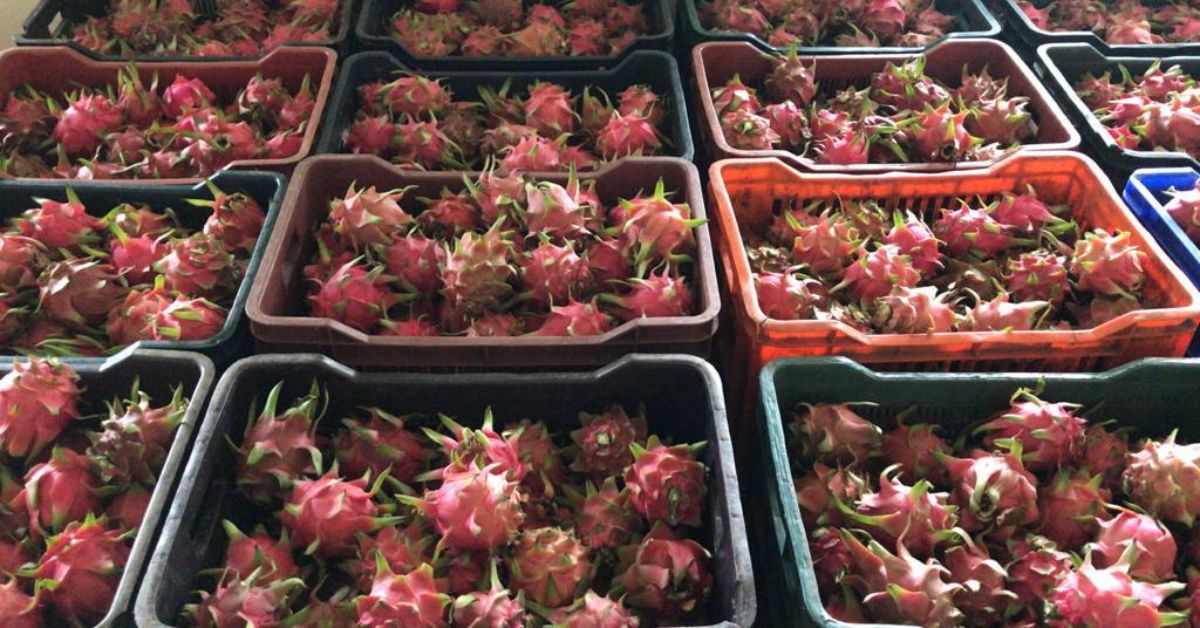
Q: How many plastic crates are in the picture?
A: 15